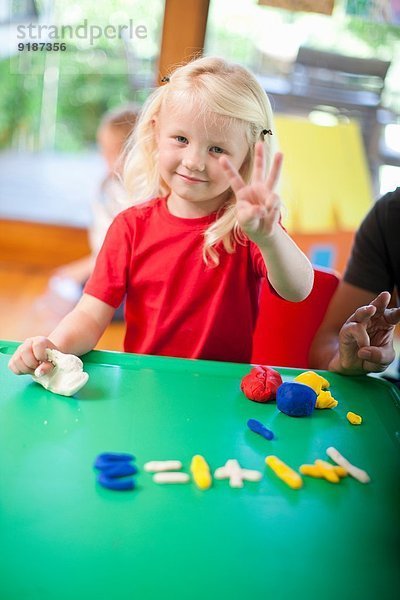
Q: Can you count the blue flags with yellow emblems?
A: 0